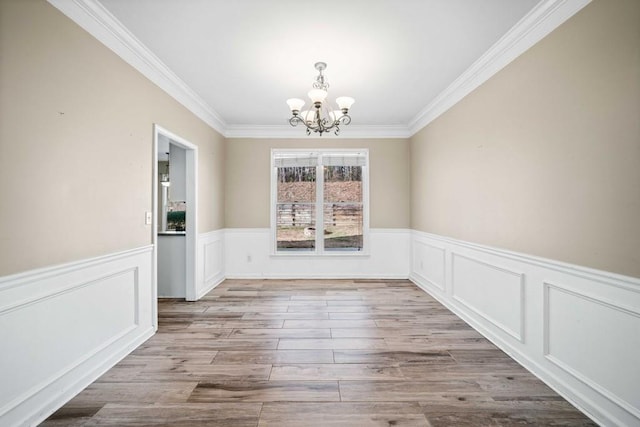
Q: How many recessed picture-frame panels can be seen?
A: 5